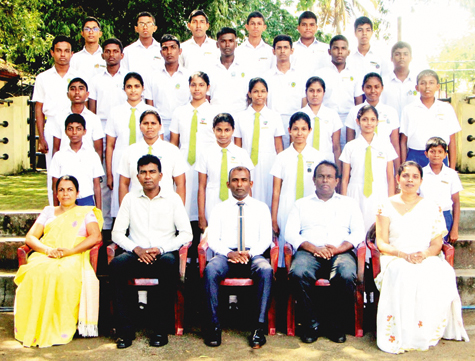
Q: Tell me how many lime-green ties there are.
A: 9